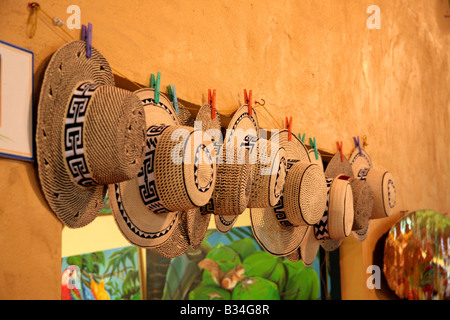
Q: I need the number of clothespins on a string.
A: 10